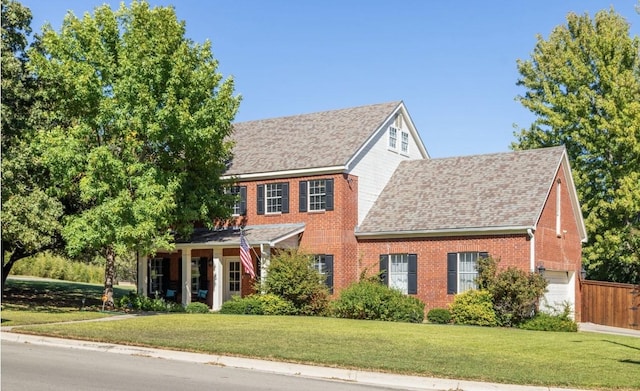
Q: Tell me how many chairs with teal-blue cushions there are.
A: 2